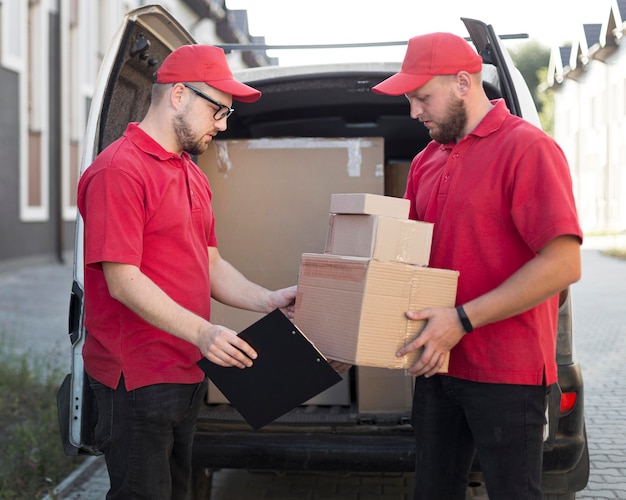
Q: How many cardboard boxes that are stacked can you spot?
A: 3